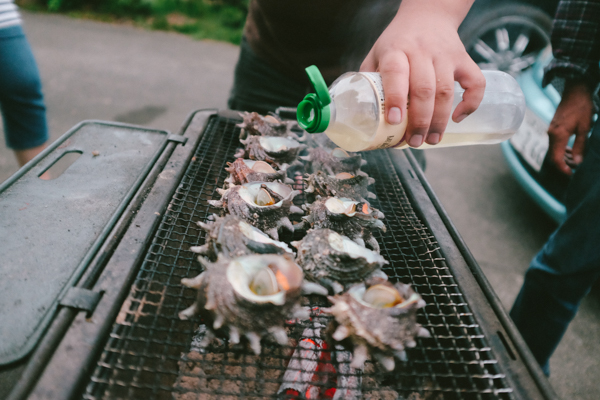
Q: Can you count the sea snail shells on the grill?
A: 12